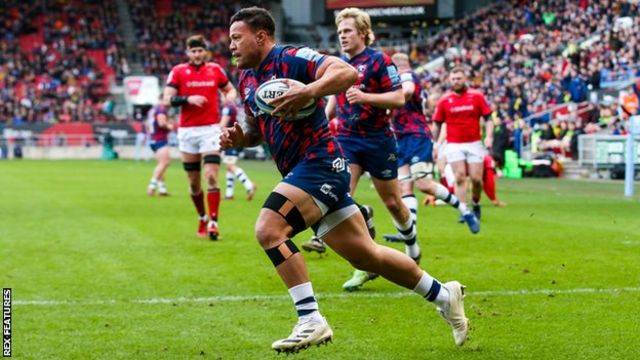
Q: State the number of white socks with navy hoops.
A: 9